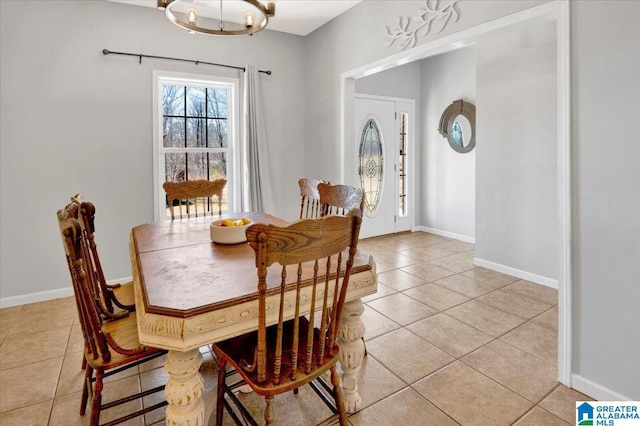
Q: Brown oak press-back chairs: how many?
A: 6